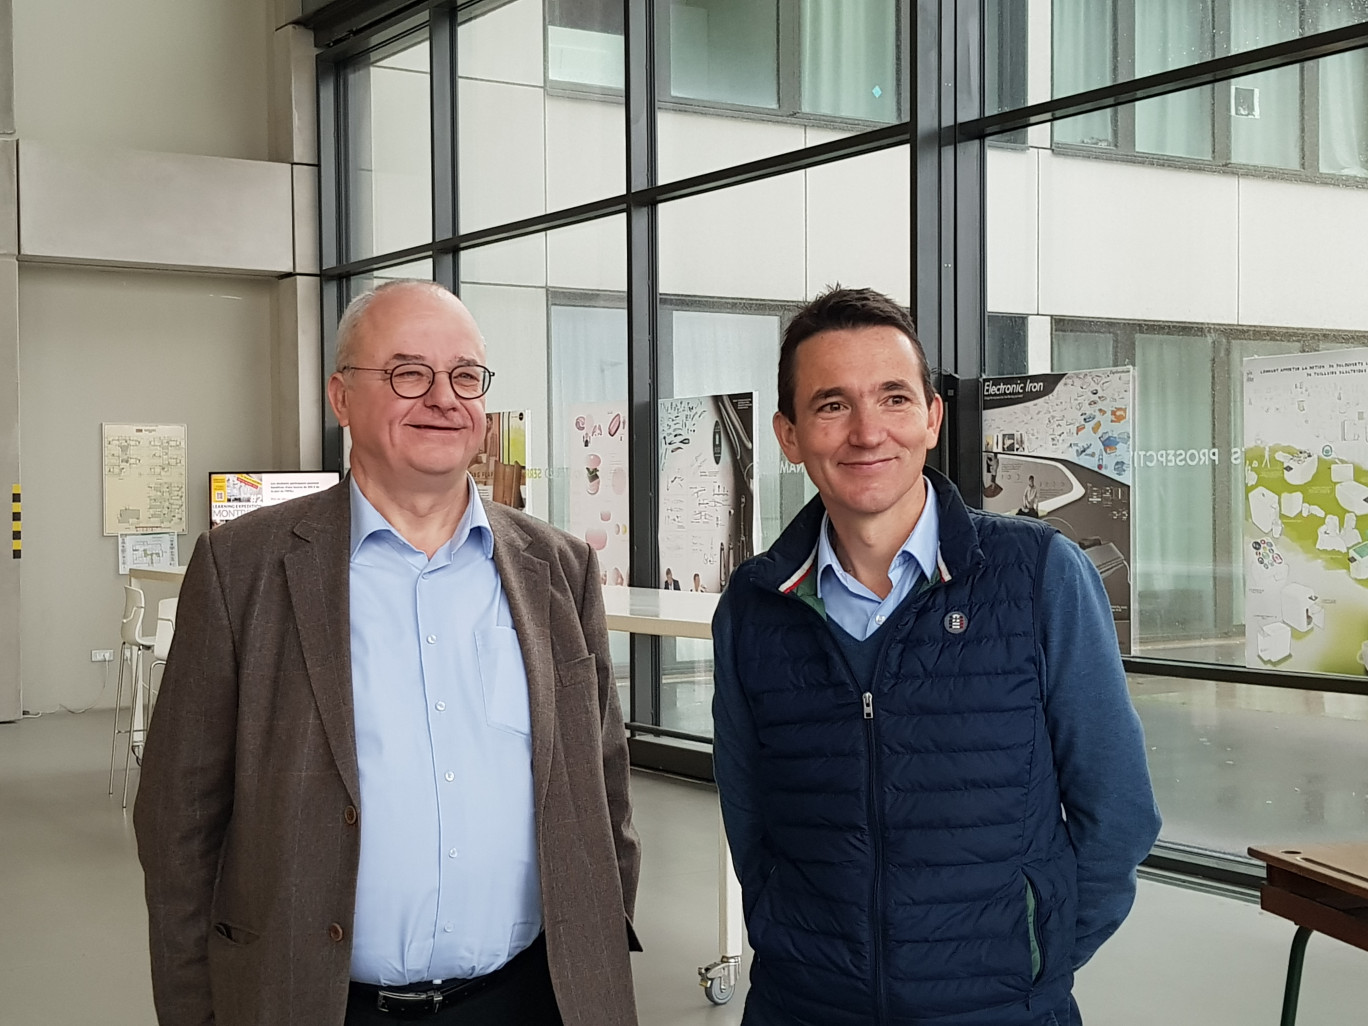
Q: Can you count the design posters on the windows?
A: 5